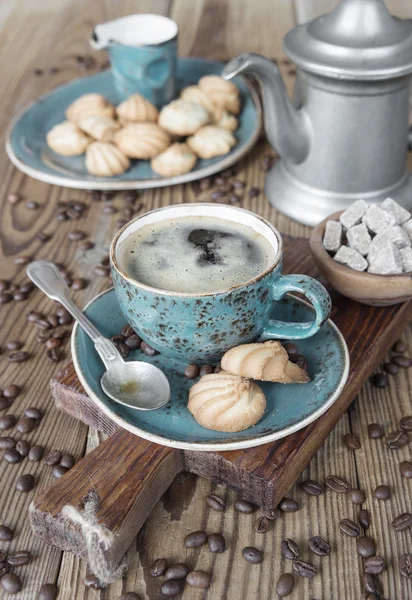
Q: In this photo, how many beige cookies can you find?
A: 14